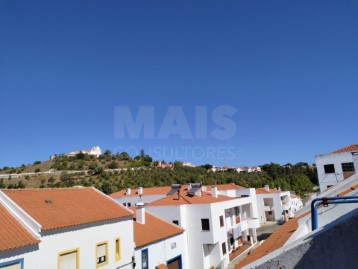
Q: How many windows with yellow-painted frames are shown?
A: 3